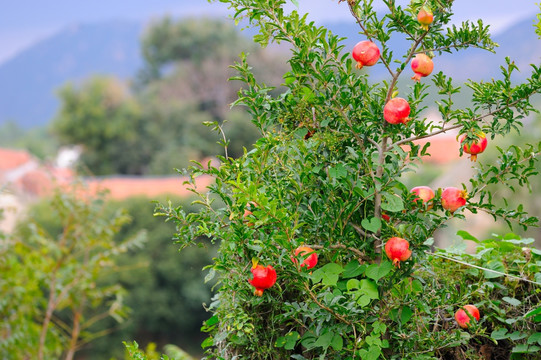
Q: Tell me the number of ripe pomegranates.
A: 11